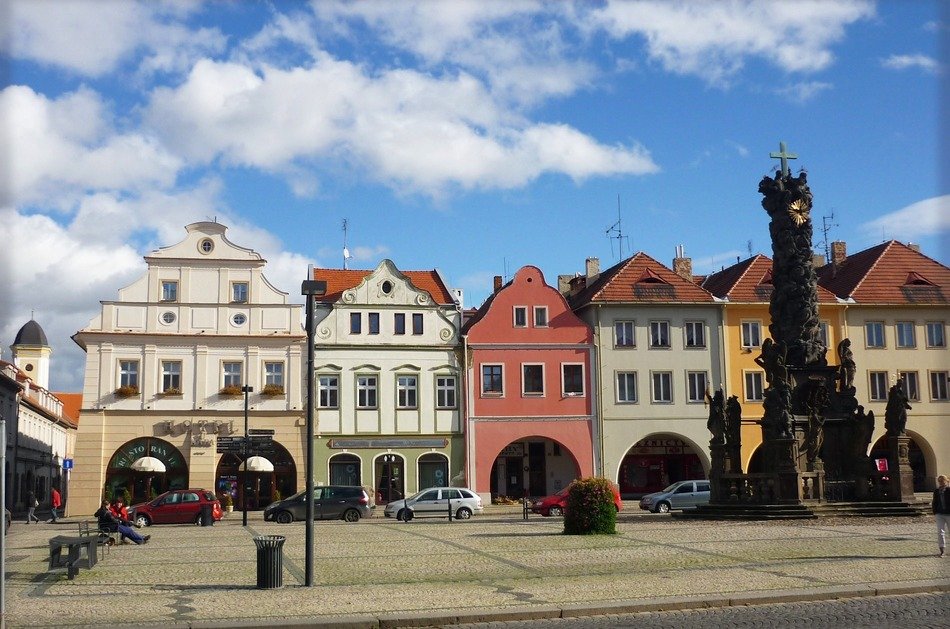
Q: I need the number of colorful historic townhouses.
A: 6